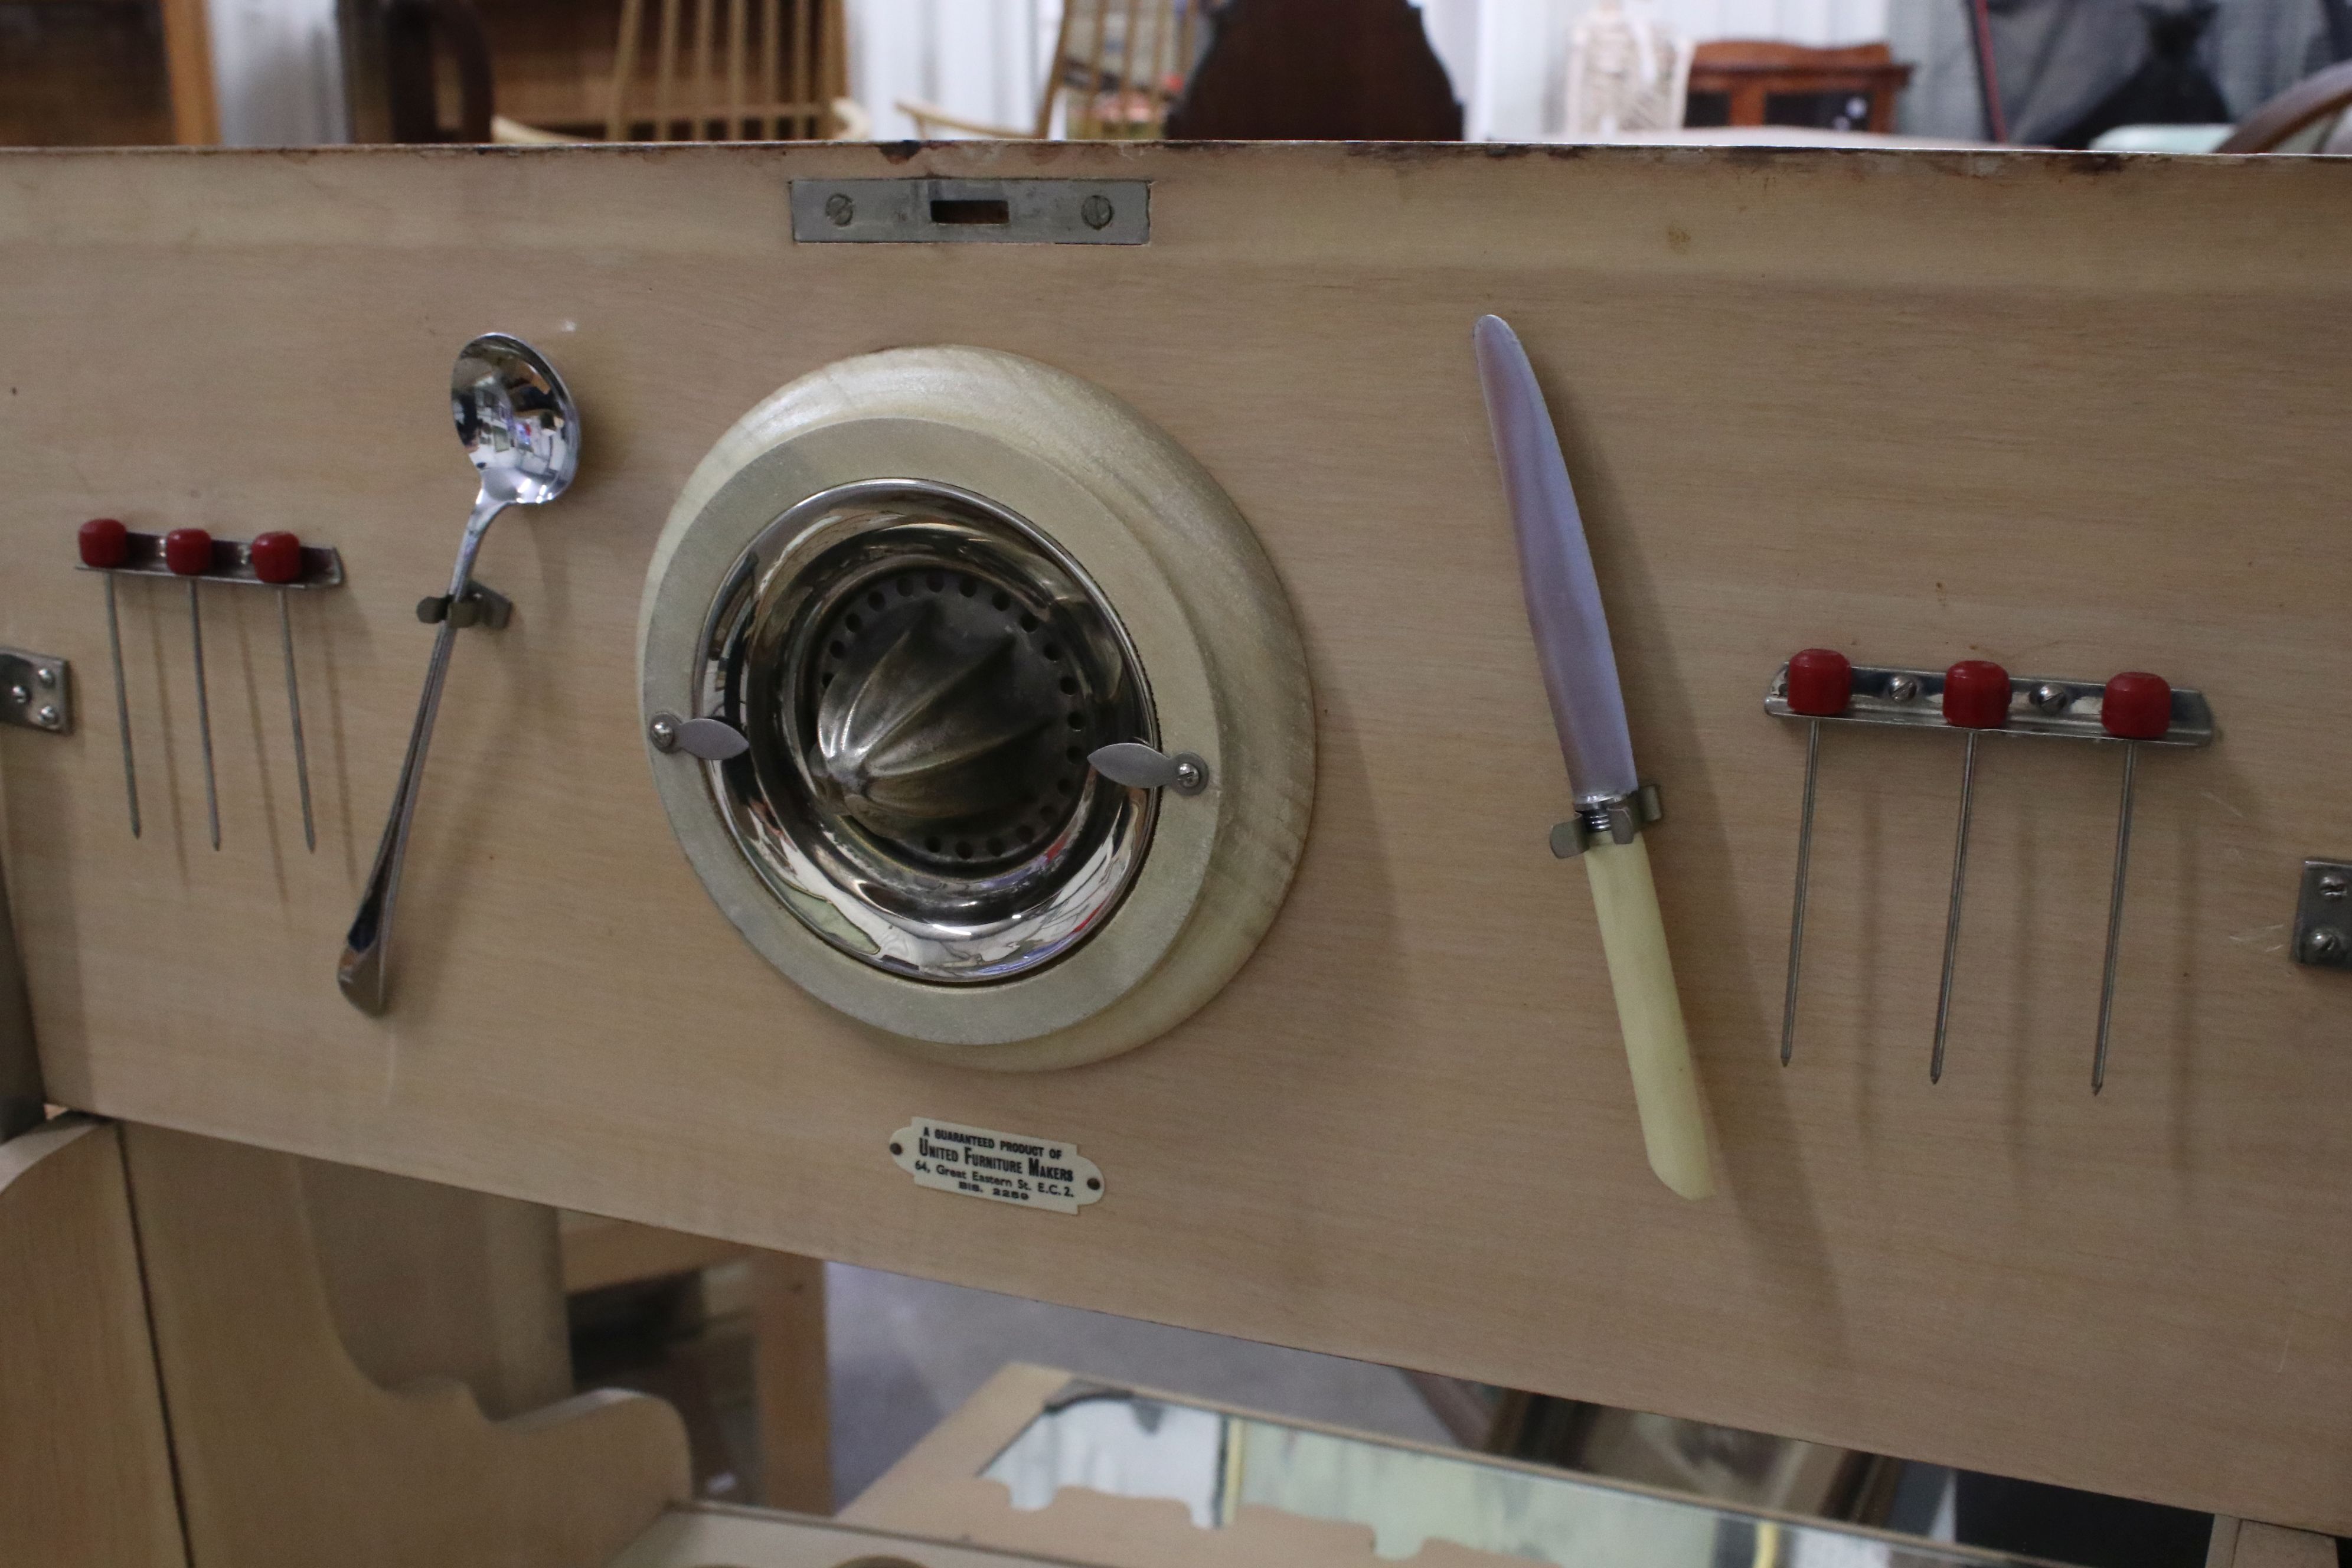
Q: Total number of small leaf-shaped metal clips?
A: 2